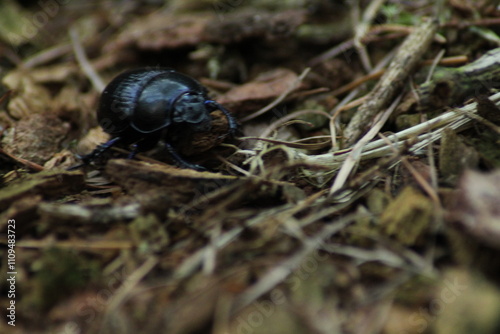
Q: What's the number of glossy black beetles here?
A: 1